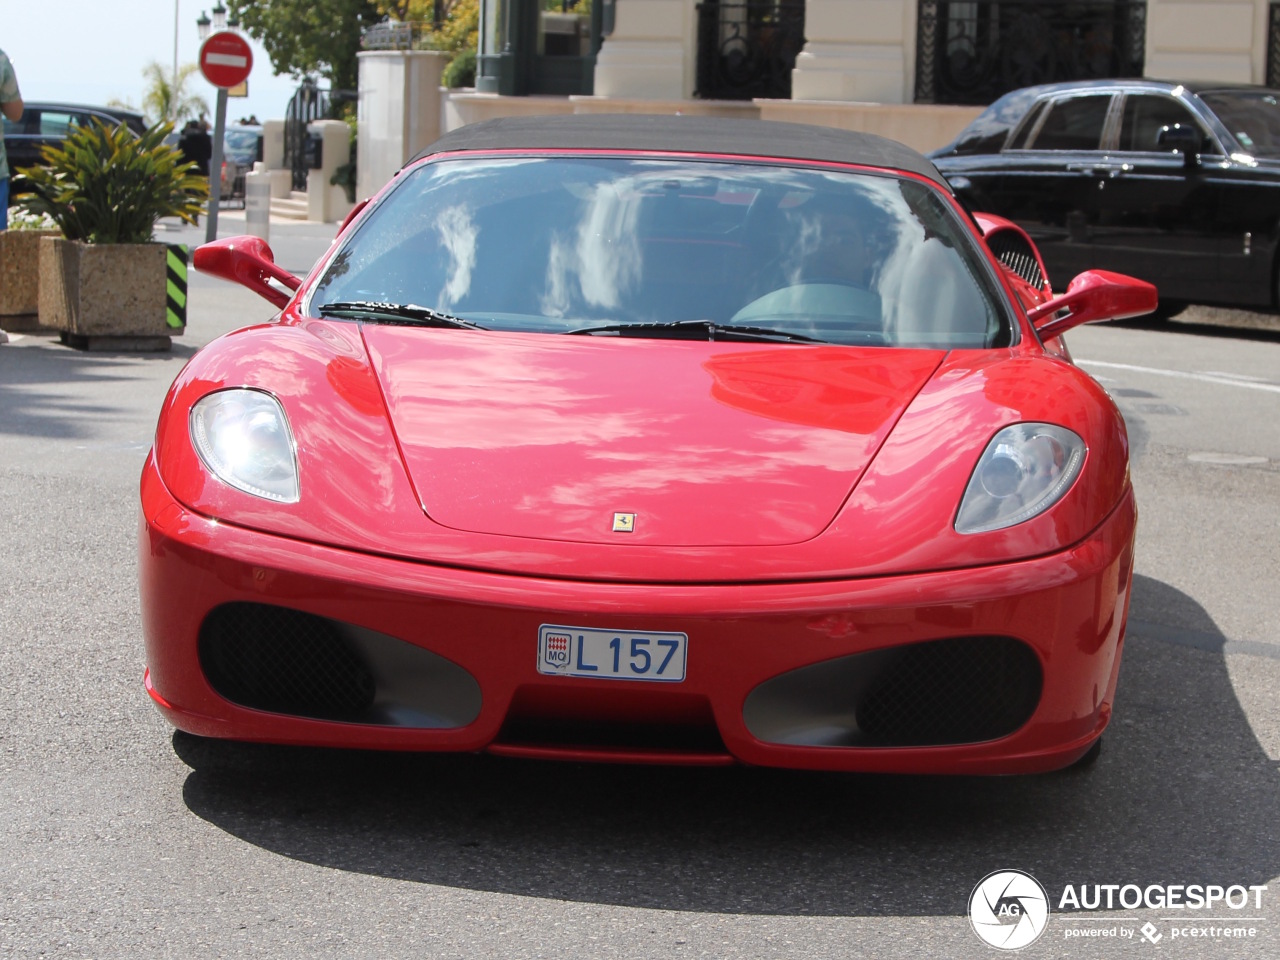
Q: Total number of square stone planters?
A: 2